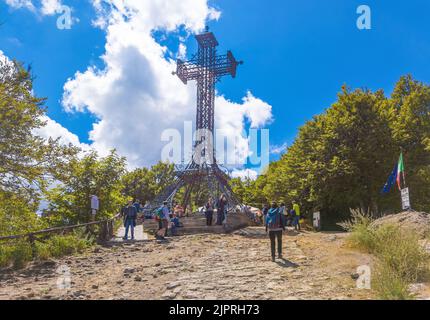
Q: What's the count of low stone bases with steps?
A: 1